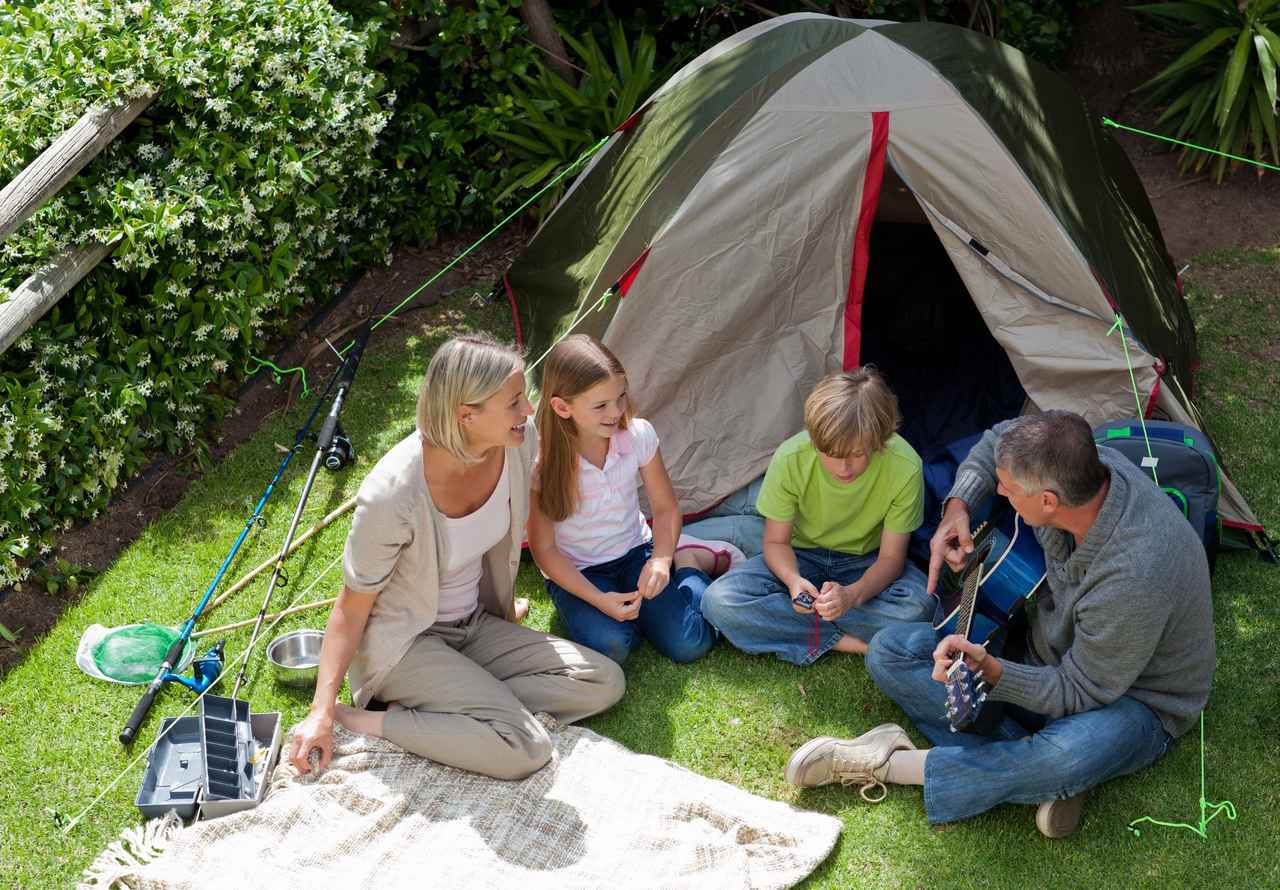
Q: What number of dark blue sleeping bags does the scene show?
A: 1